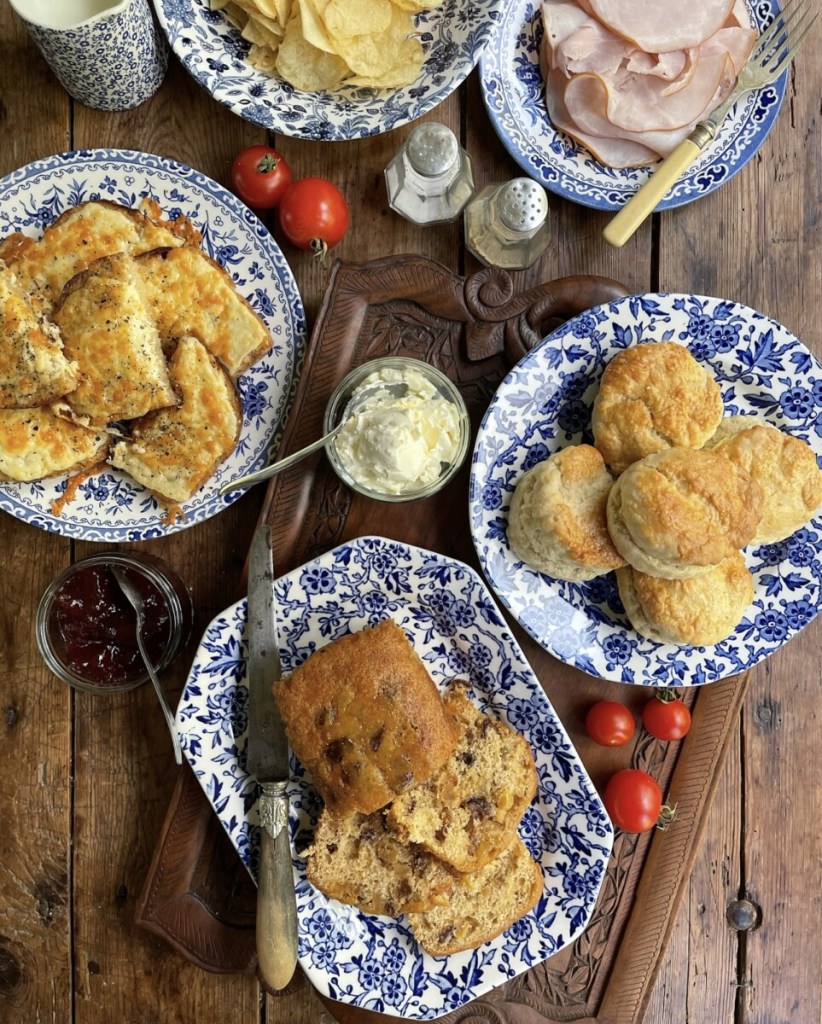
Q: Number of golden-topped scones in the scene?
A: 5